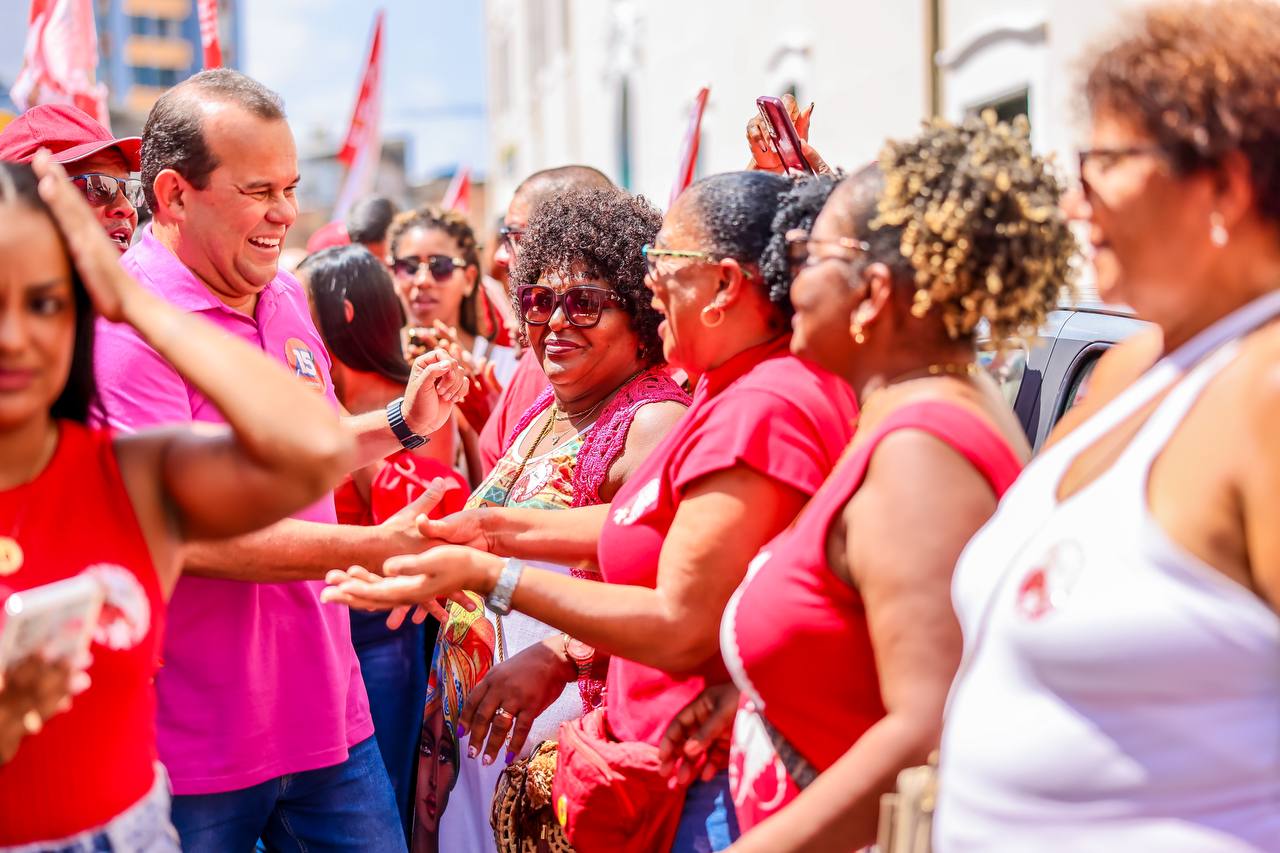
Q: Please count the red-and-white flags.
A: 5